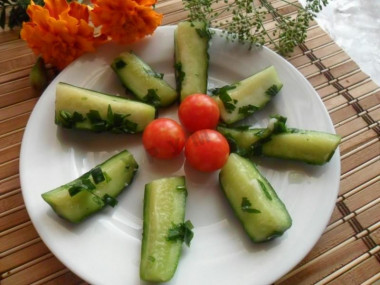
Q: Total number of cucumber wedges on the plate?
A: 8